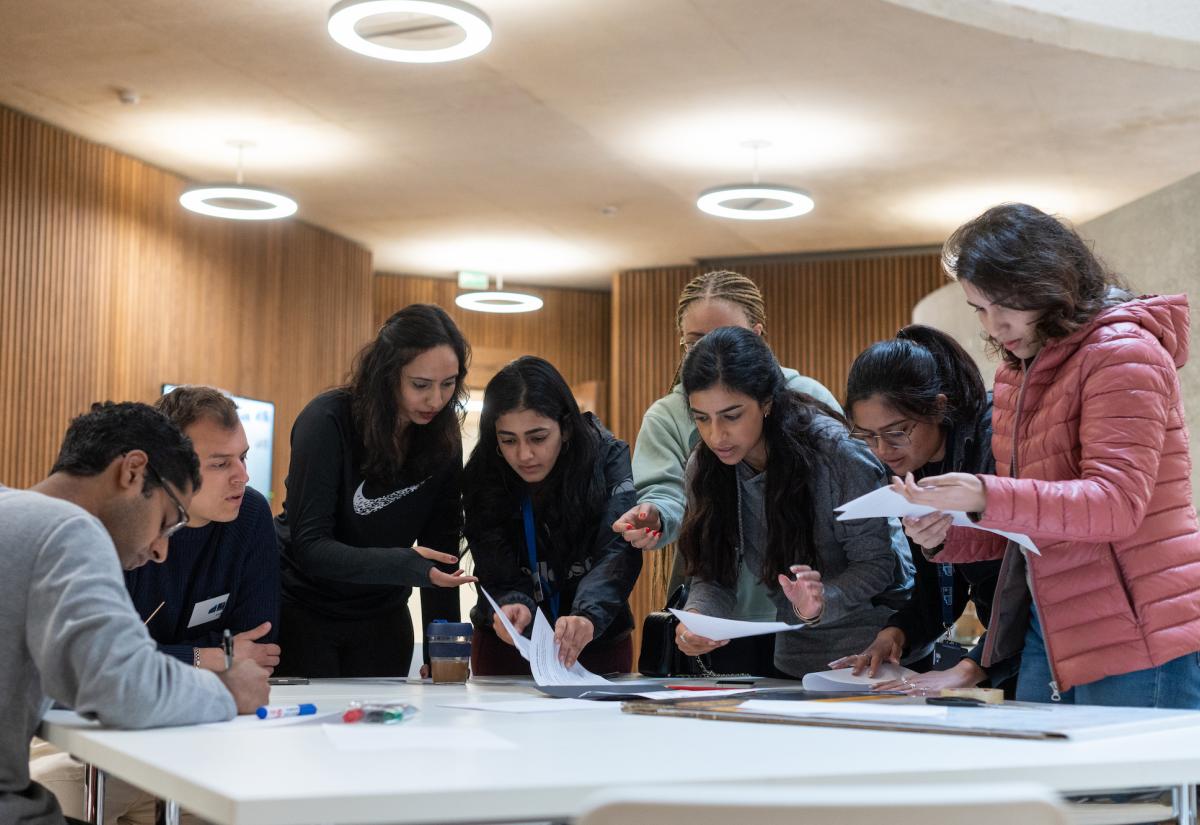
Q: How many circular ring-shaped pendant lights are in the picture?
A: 4